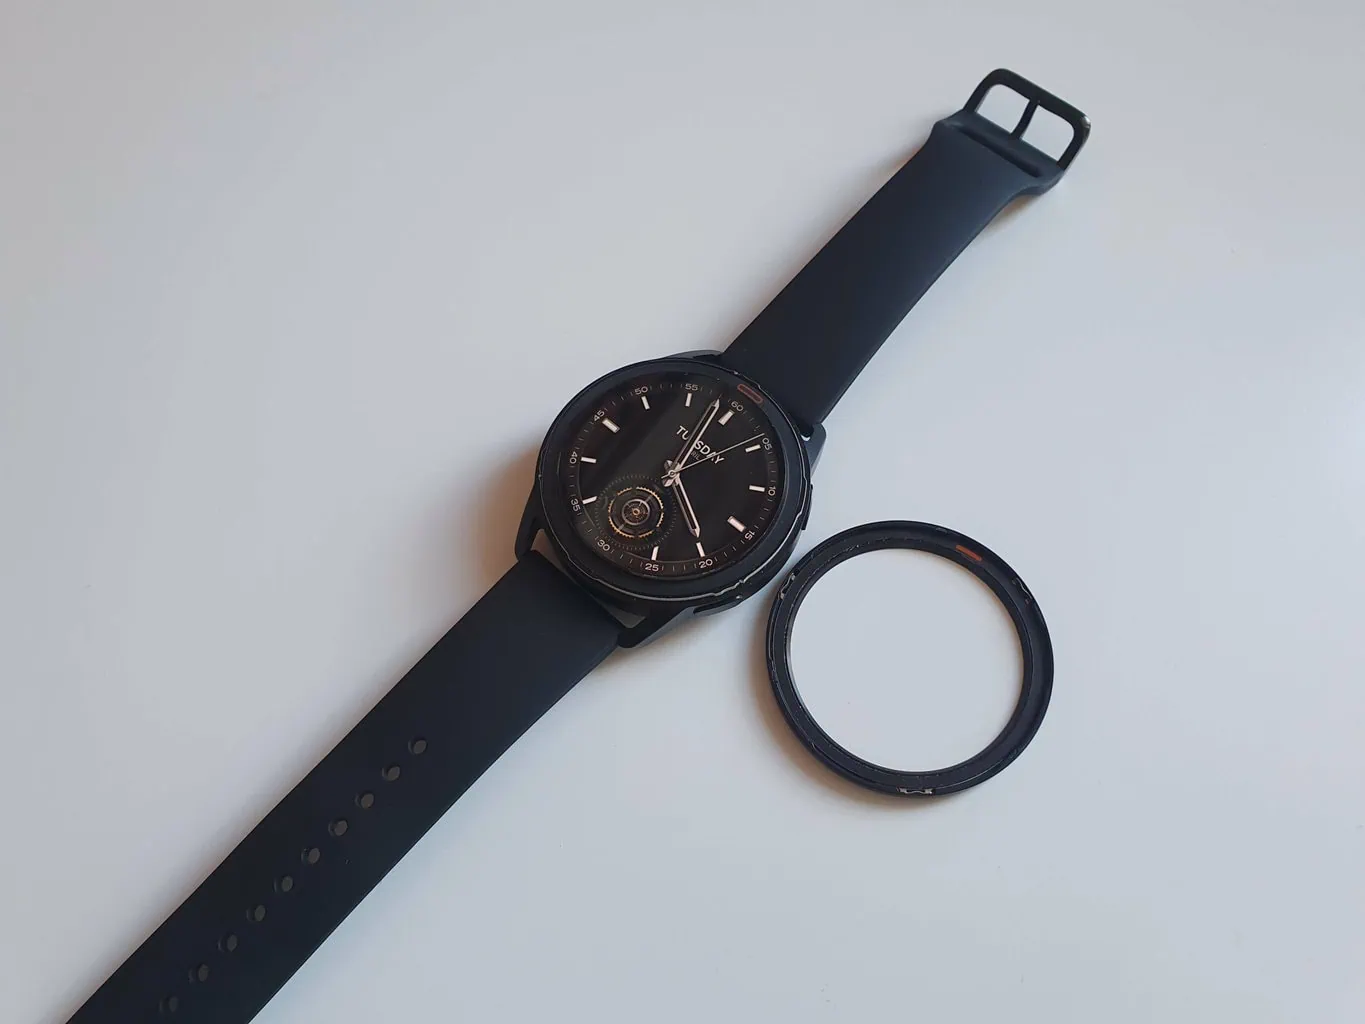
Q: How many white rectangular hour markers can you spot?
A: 11